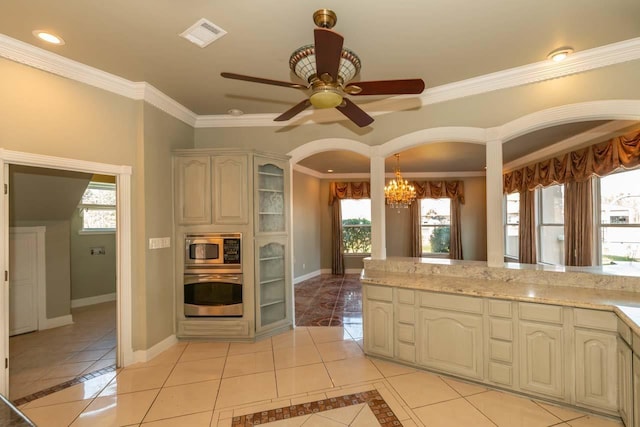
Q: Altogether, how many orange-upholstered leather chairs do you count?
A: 0